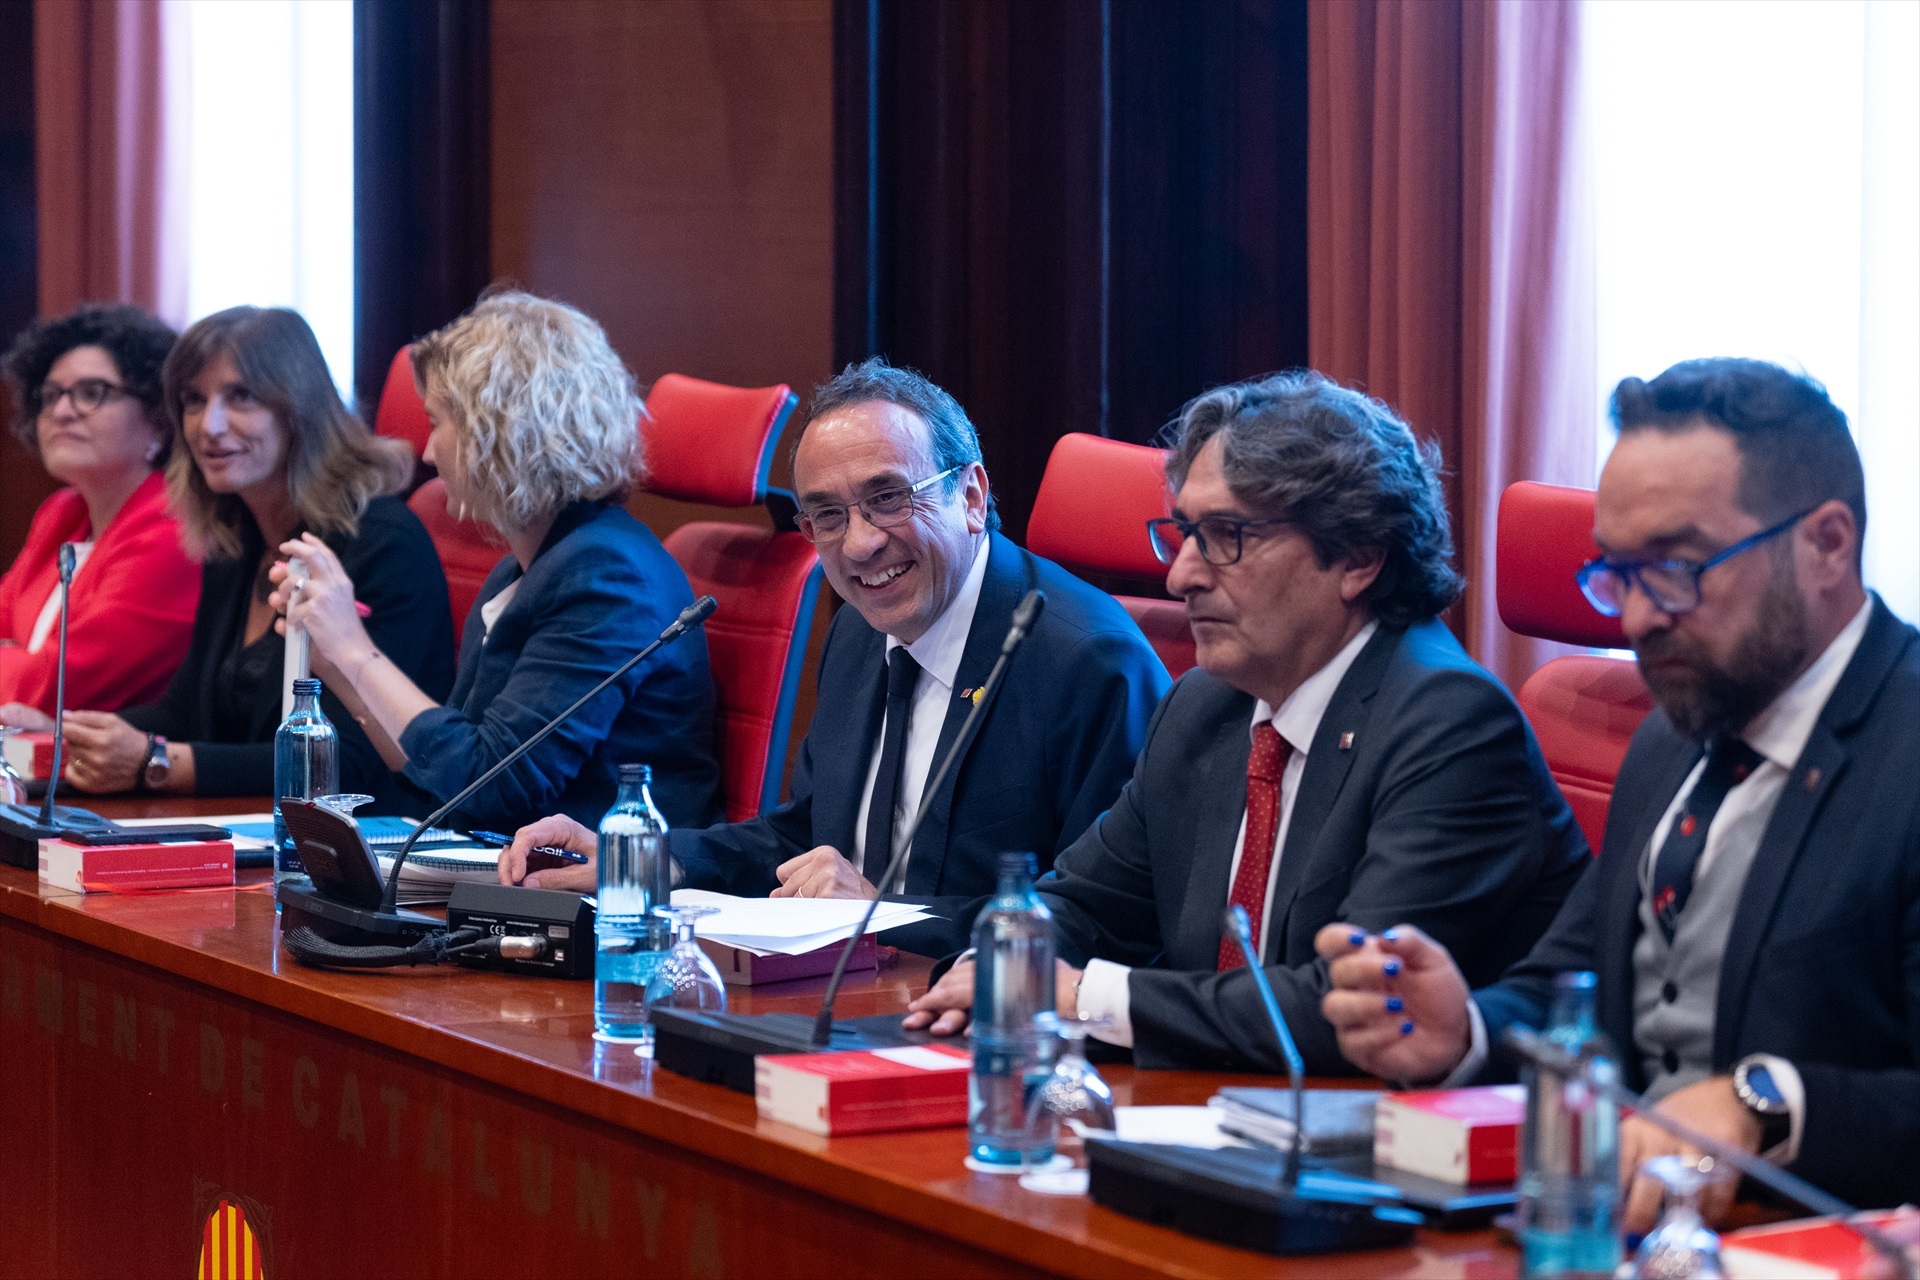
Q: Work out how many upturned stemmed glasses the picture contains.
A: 5